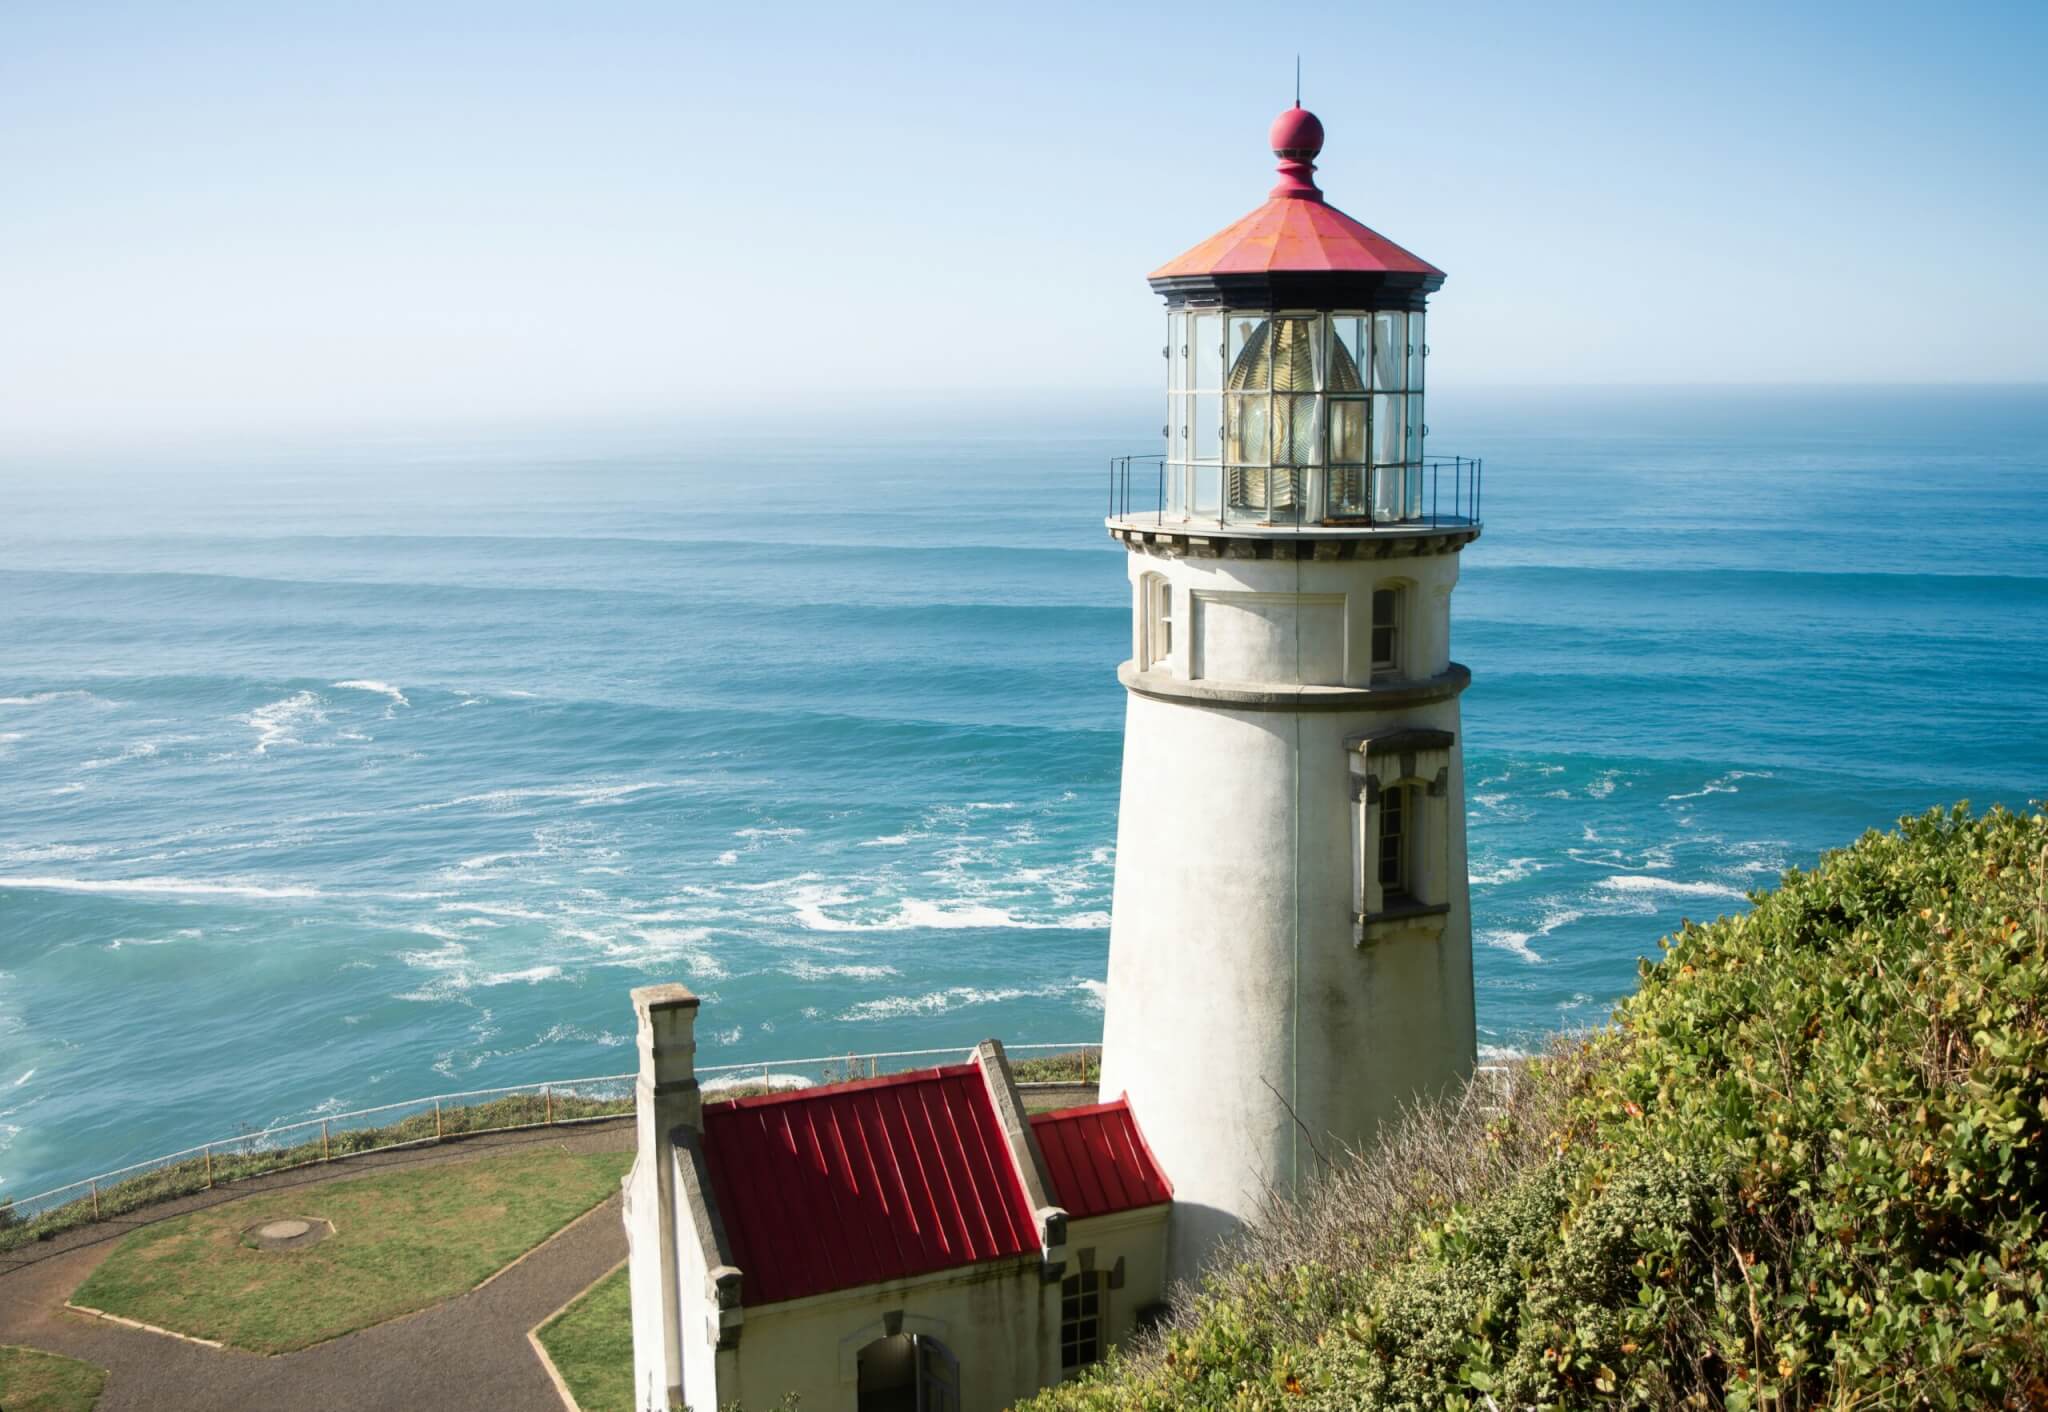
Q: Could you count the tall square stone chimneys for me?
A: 1